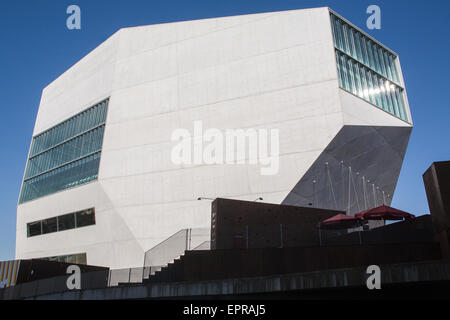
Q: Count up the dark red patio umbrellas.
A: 2